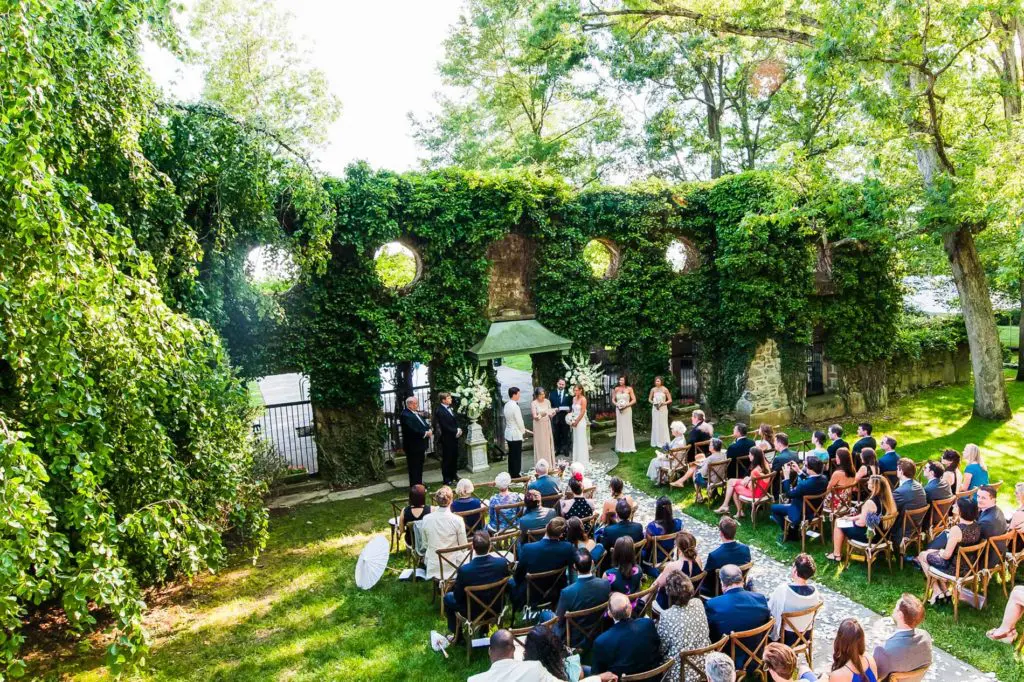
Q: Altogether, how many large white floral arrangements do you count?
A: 2